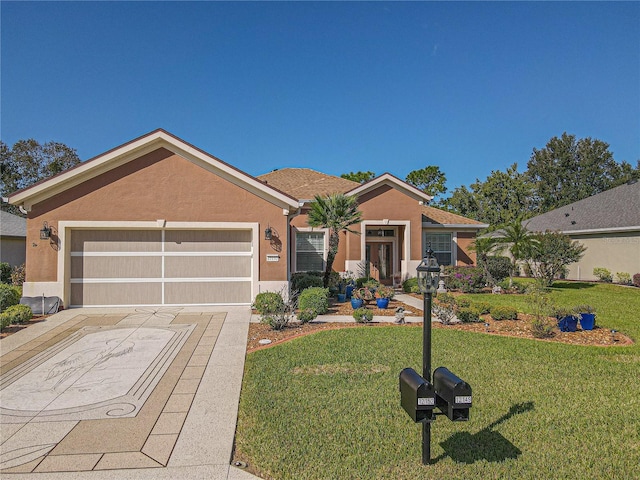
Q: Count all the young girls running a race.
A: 0